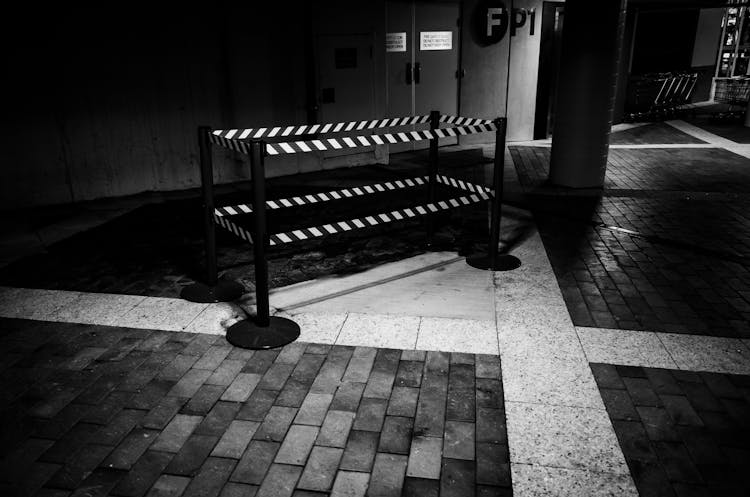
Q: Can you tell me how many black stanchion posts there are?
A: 4